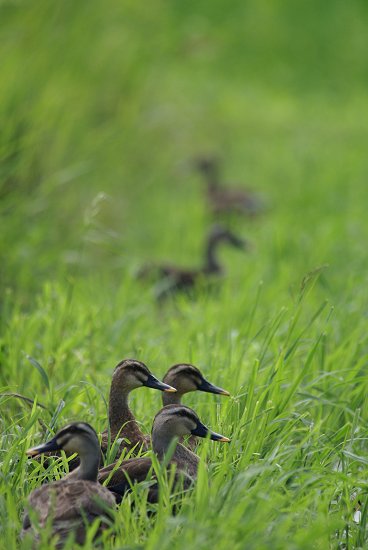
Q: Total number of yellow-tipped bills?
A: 4